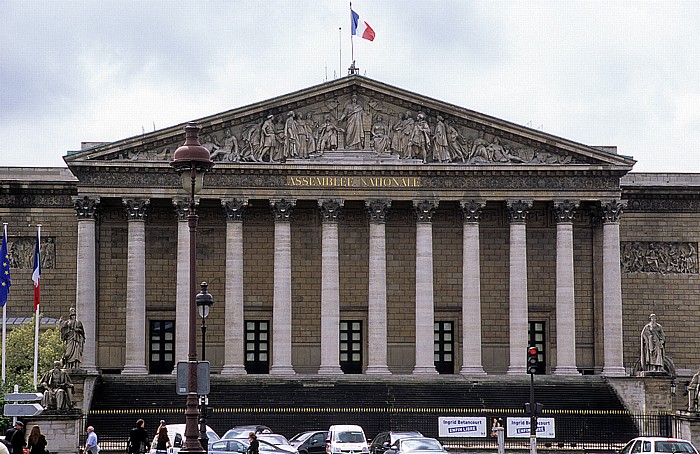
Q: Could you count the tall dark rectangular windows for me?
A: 5